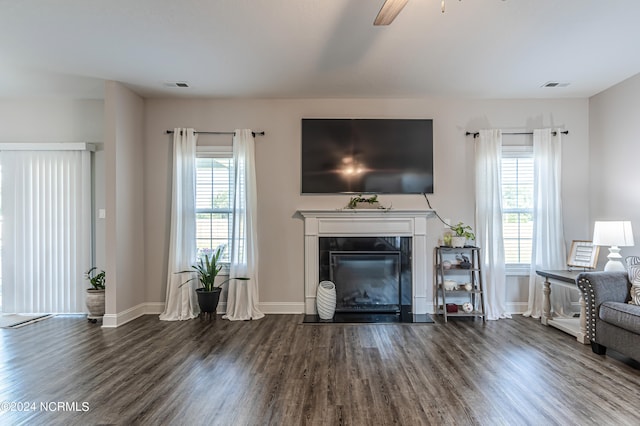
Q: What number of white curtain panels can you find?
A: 4